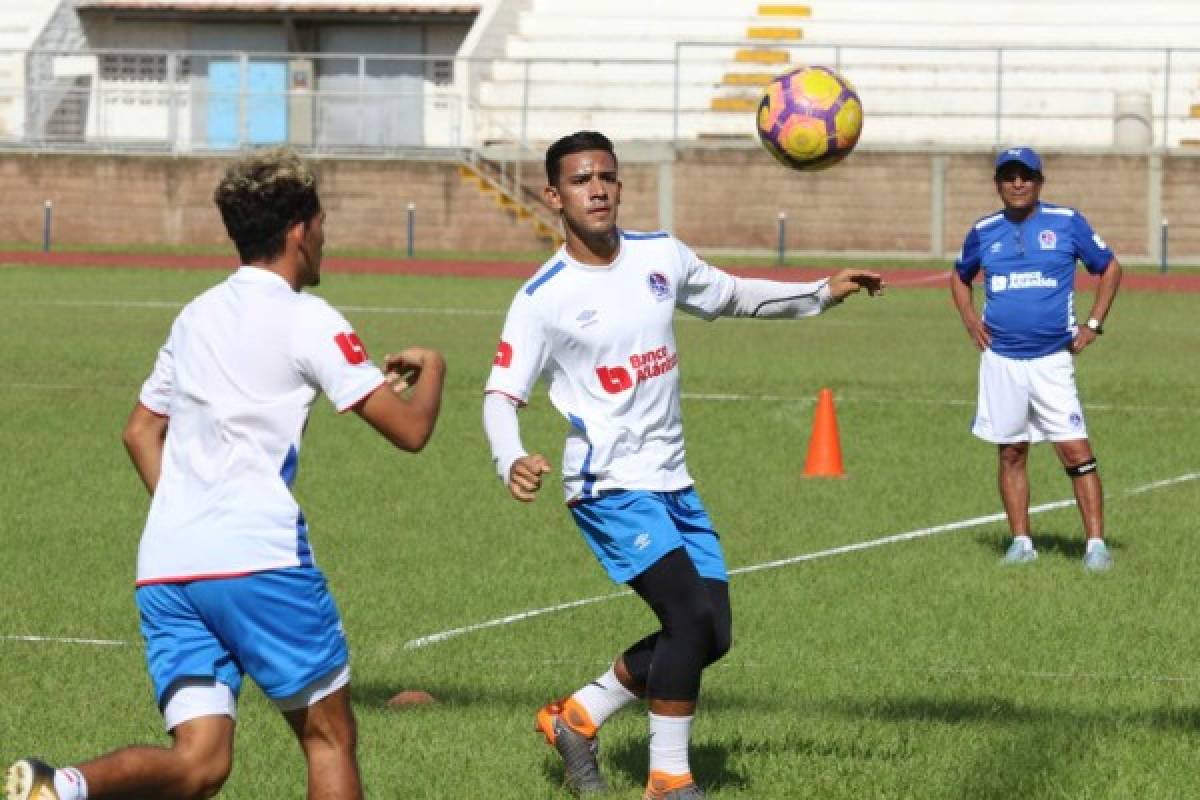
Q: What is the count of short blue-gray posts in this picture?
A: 4